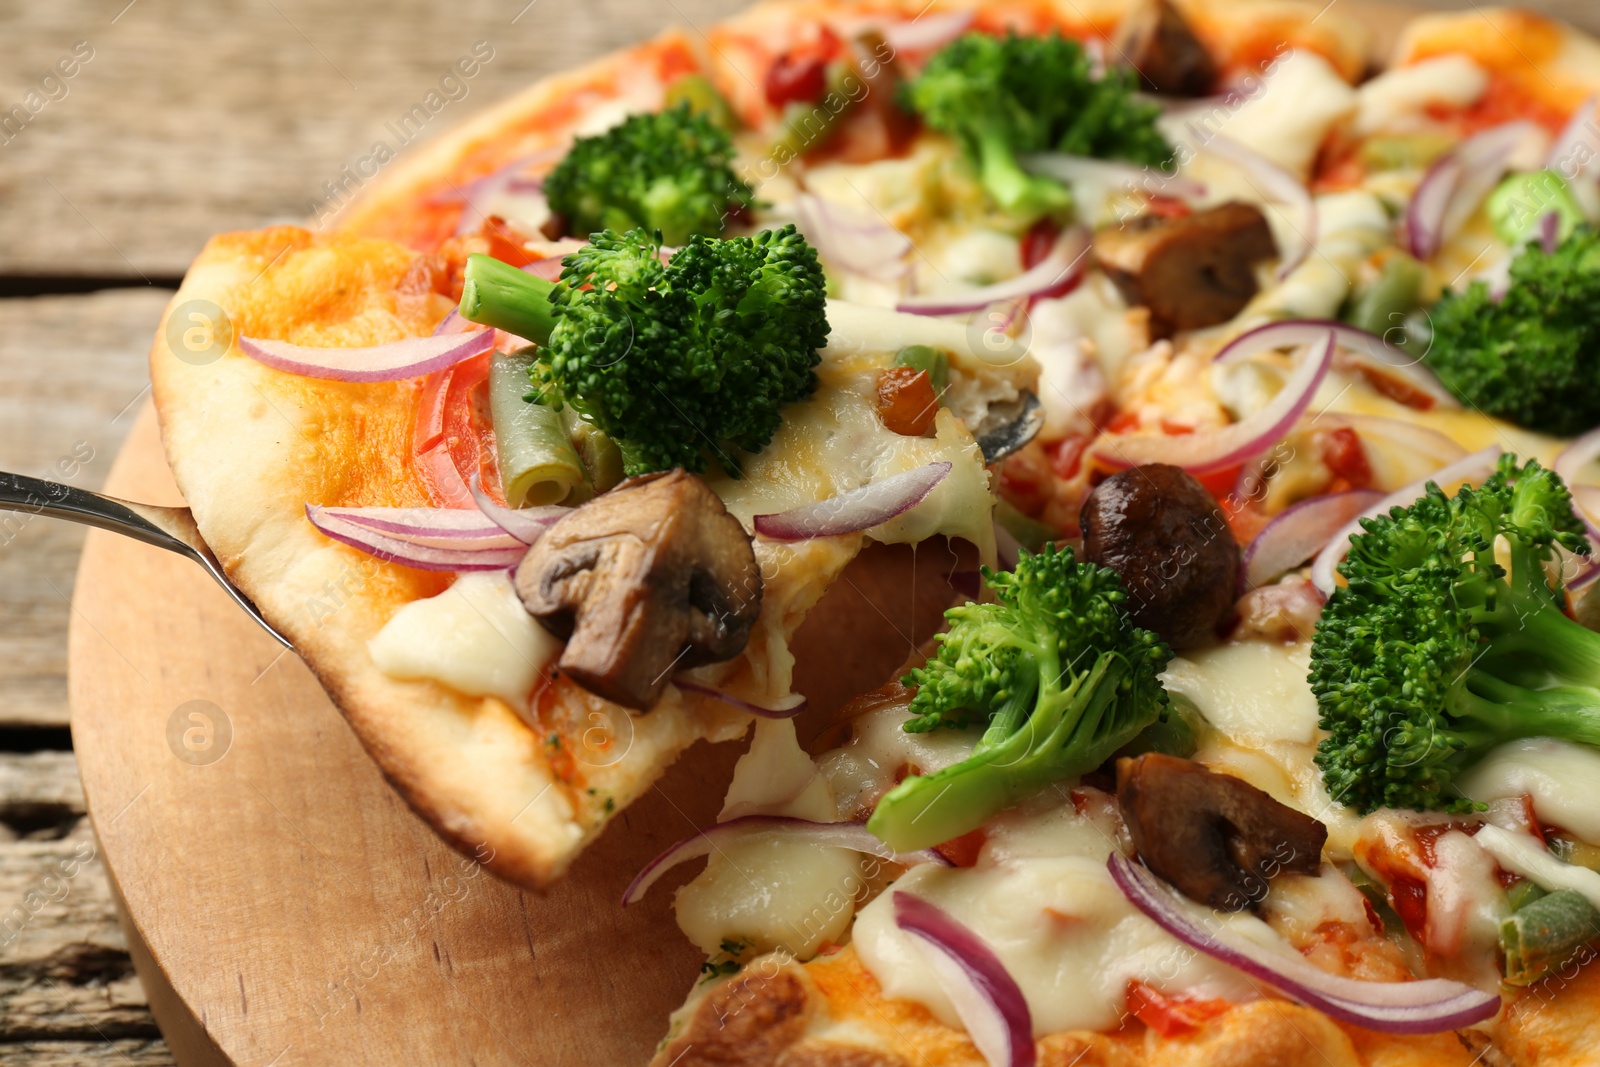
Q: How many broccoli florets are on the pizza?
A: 6